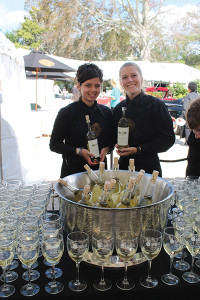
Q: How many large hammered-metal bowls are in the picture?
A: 1